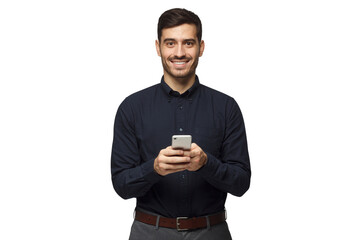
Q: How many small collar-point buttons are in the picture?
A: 2